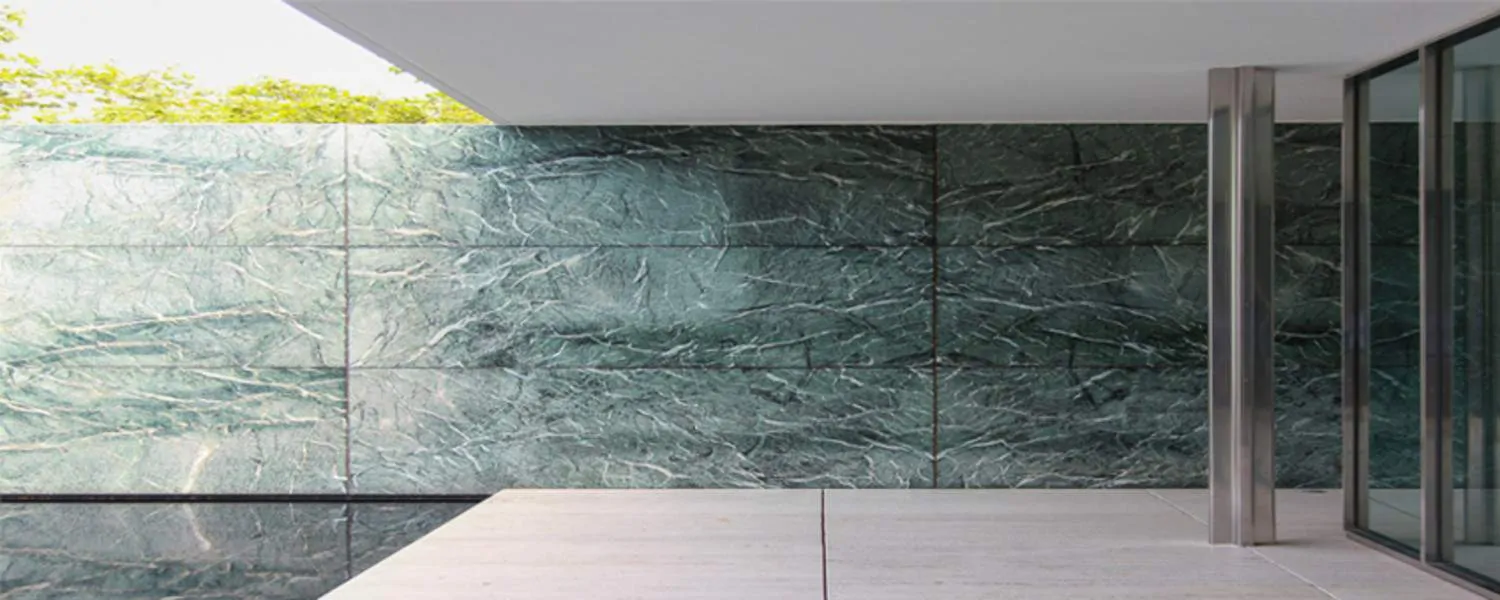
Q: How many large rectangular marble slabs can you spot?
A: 9